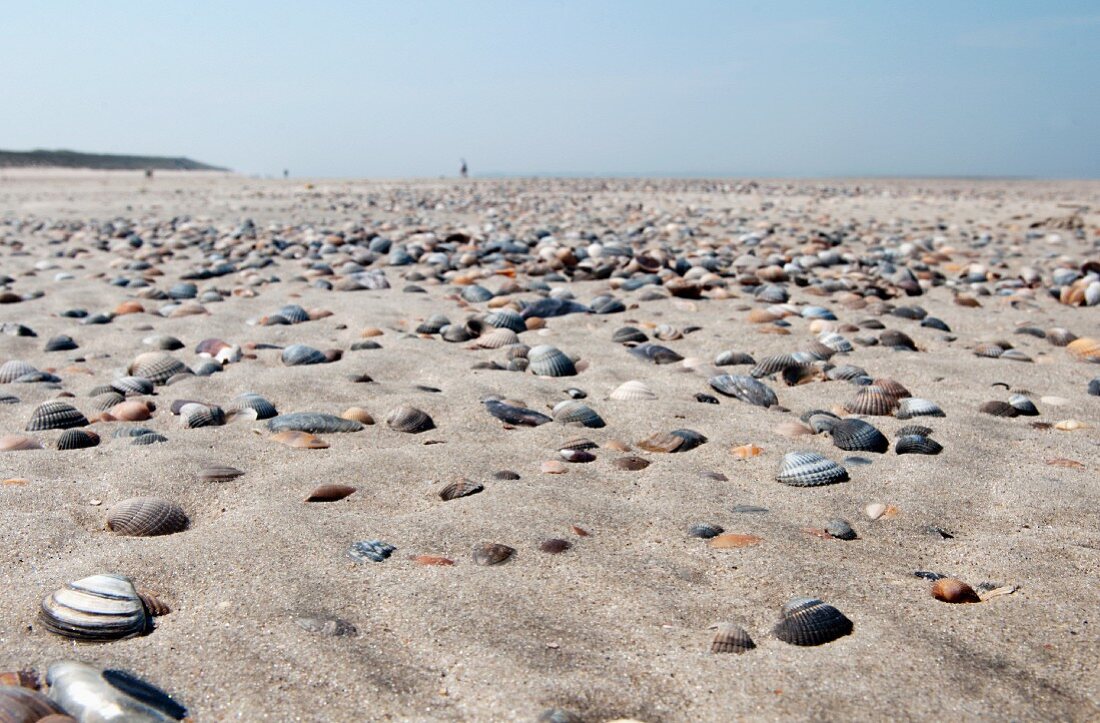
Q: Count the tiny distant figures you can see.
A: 3